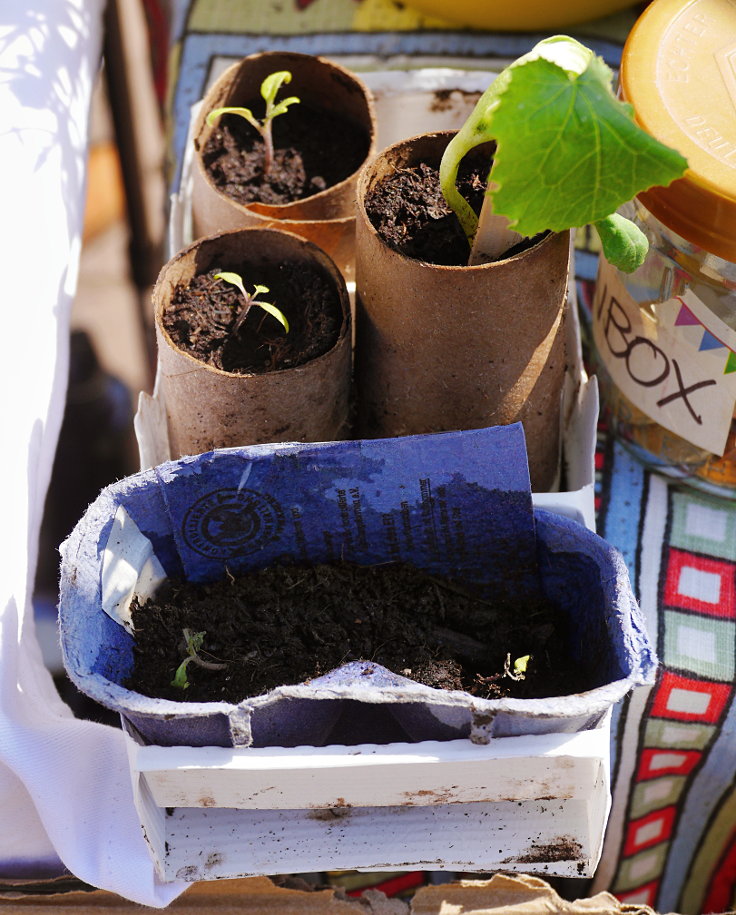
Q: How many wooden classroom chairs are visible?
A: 0